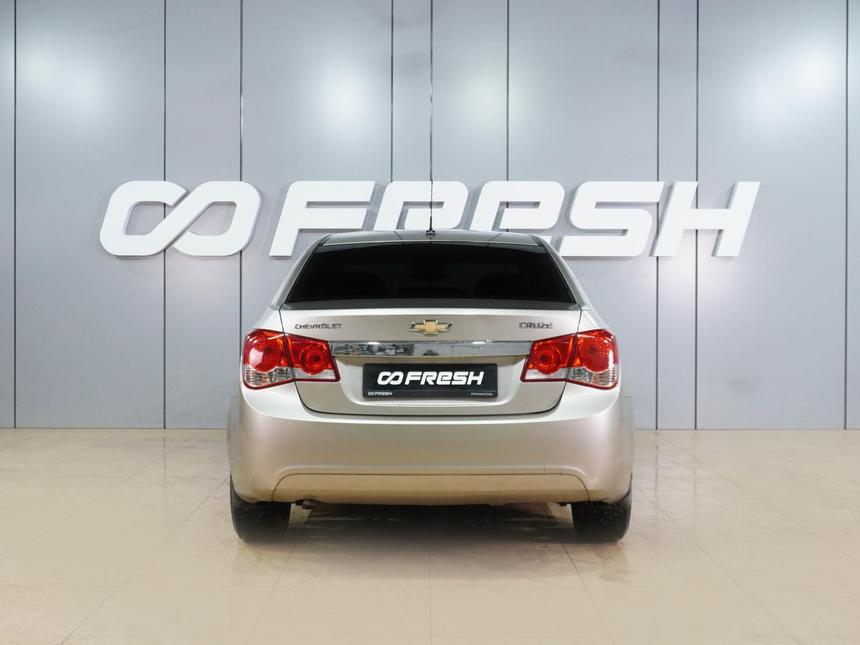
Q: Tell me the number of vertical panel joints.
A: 9